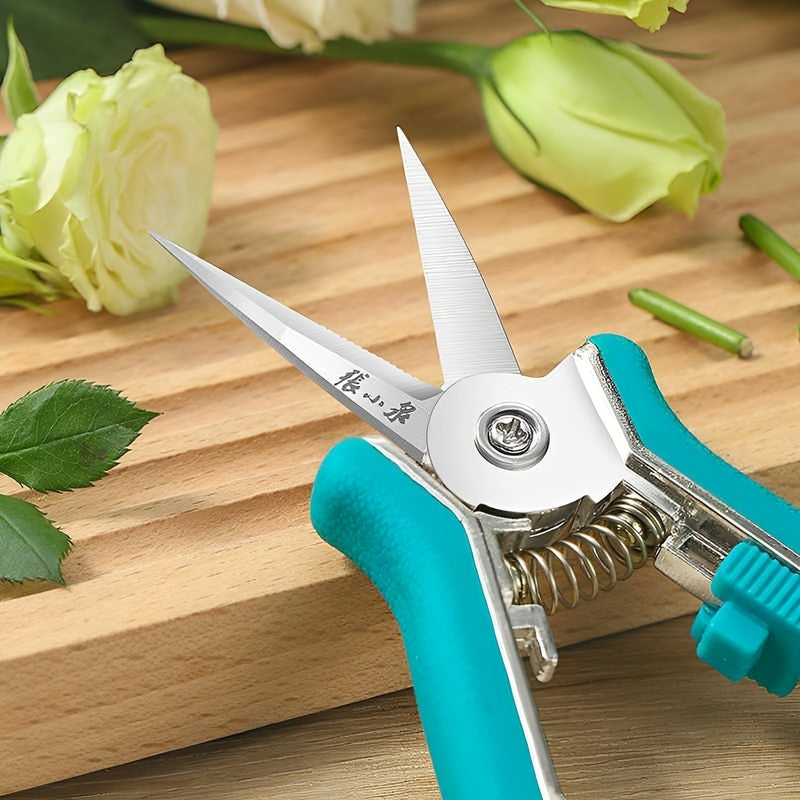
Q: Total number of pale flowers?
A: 4